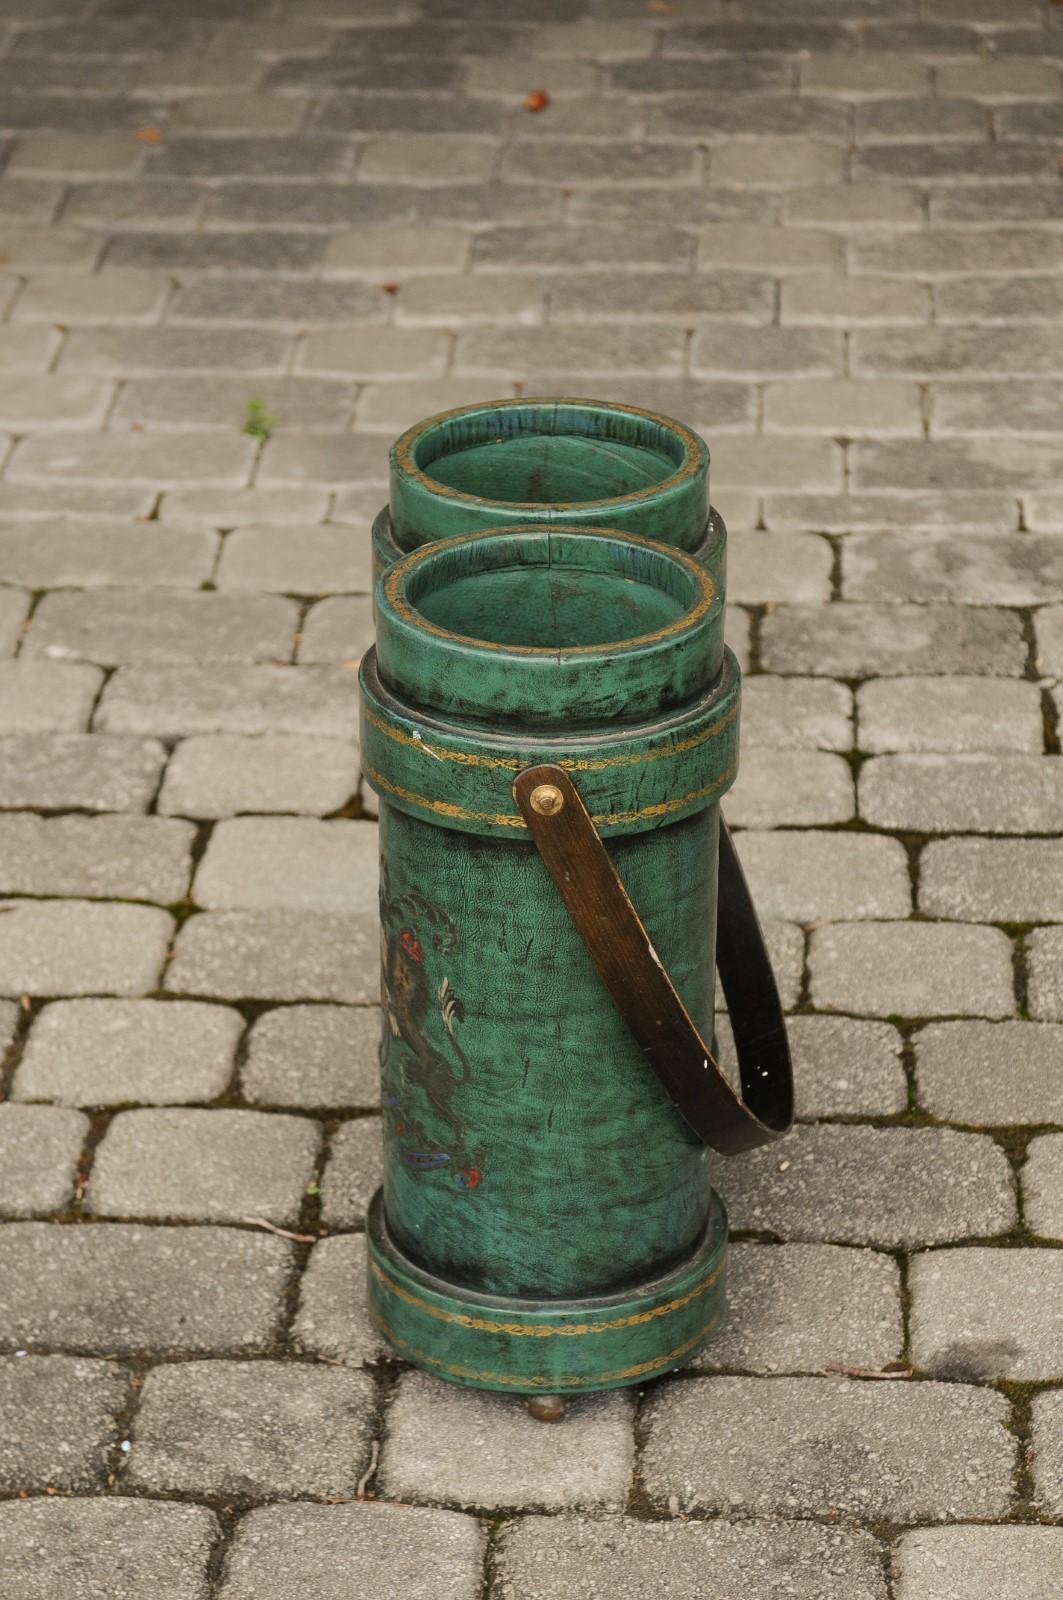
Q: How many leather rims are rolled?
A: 2